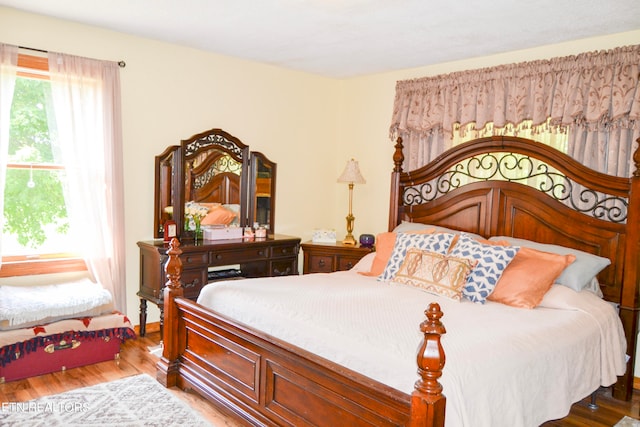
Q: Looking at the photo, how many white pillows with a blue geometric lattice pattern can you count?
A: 2